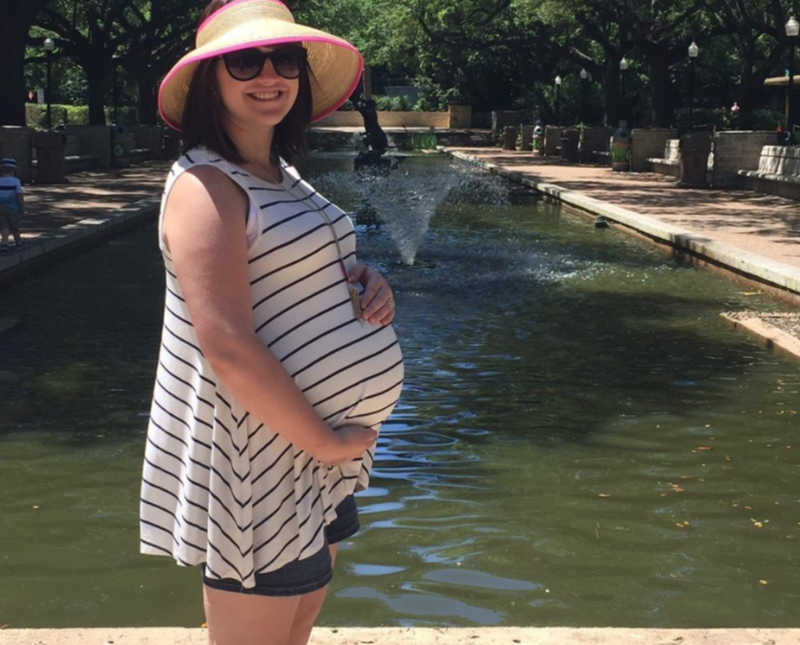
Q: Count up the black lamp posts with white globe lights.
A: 6